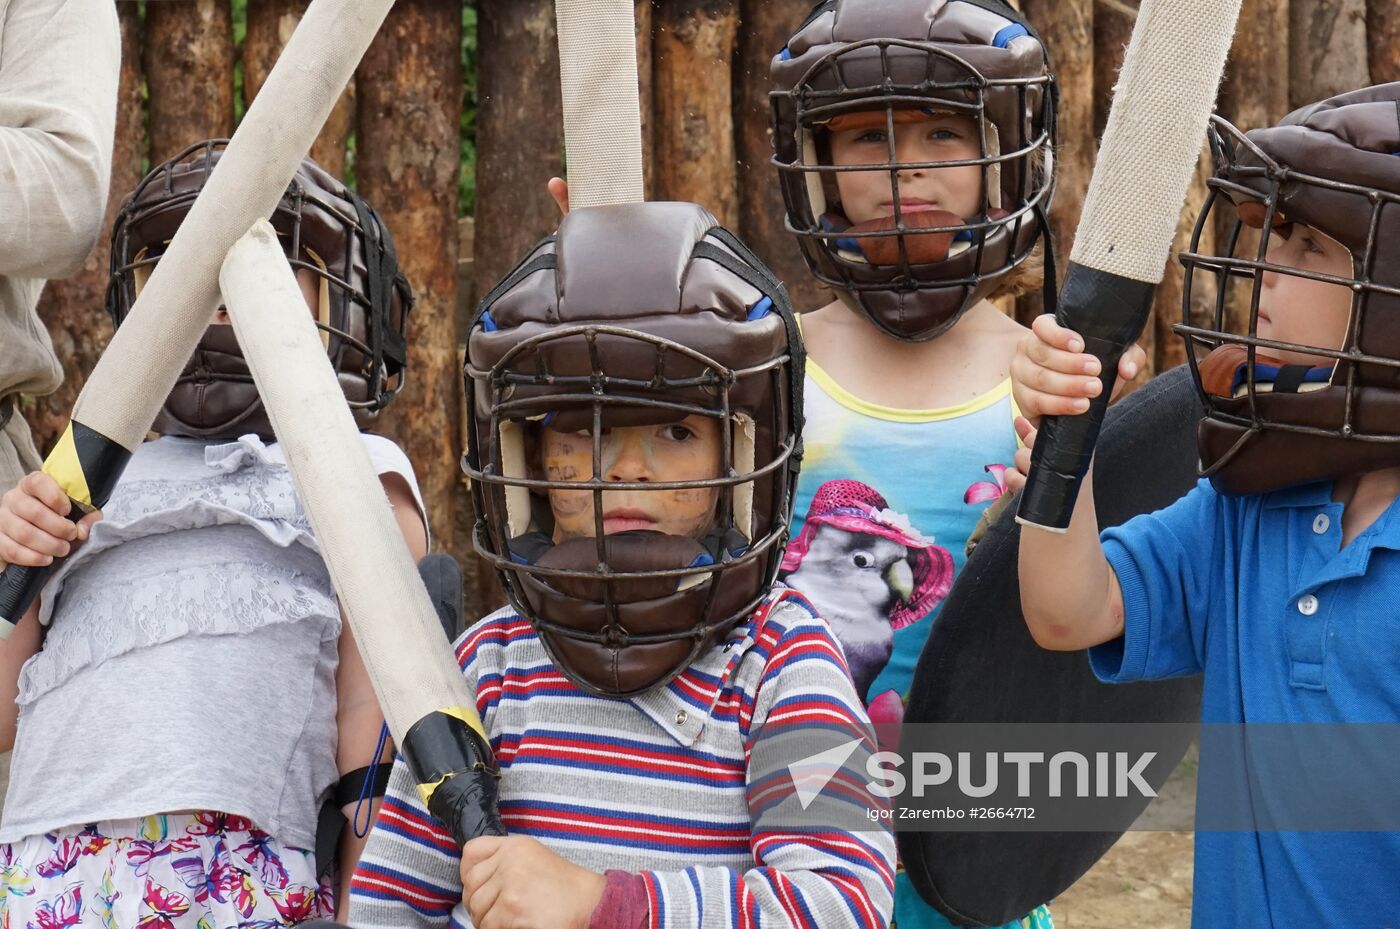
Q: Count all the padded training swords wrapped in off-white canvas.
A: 4